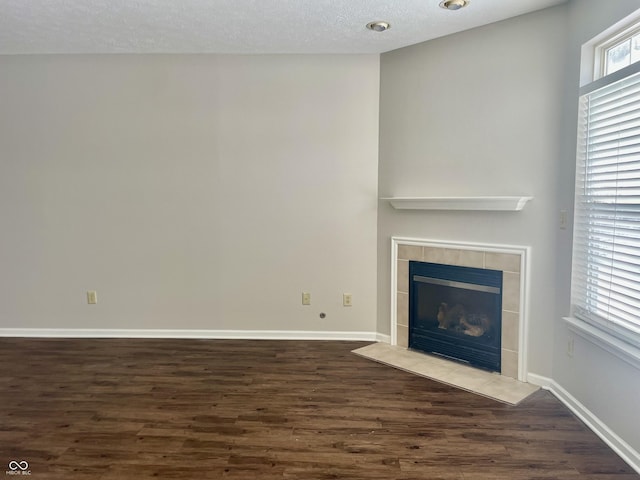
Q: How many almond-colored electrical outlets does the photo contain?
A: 3